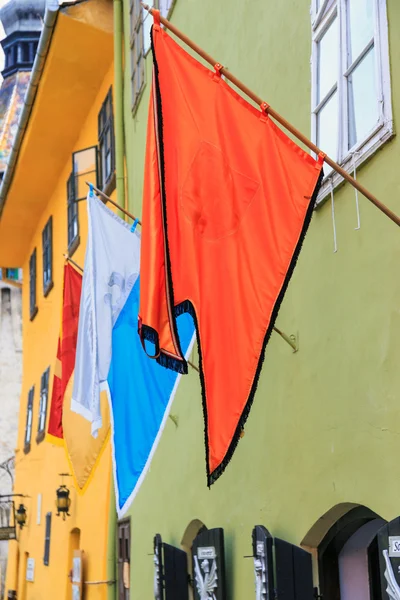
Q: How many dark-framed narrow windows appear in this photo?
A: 6